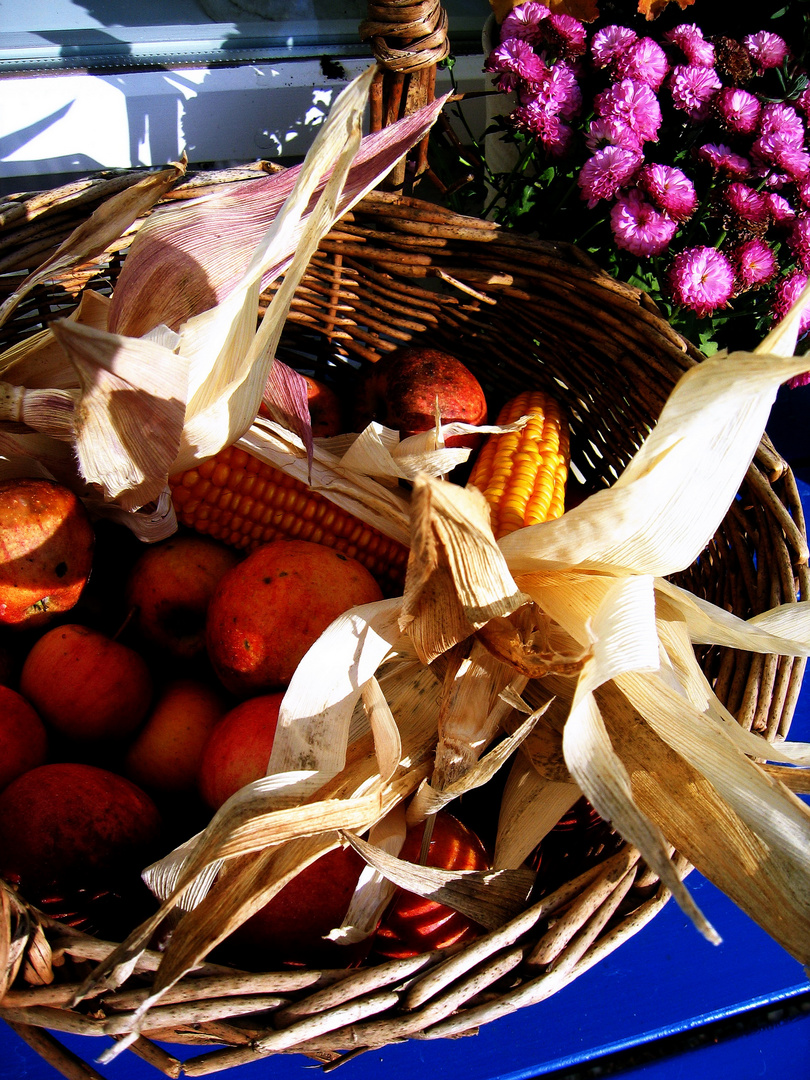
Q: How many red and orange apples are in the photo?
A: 12